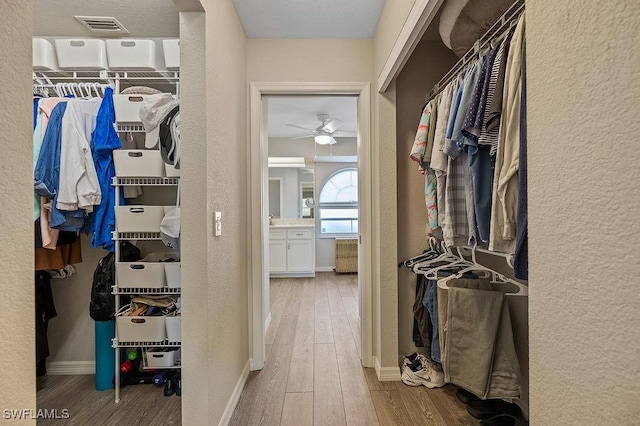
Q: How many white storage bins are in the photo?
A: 14